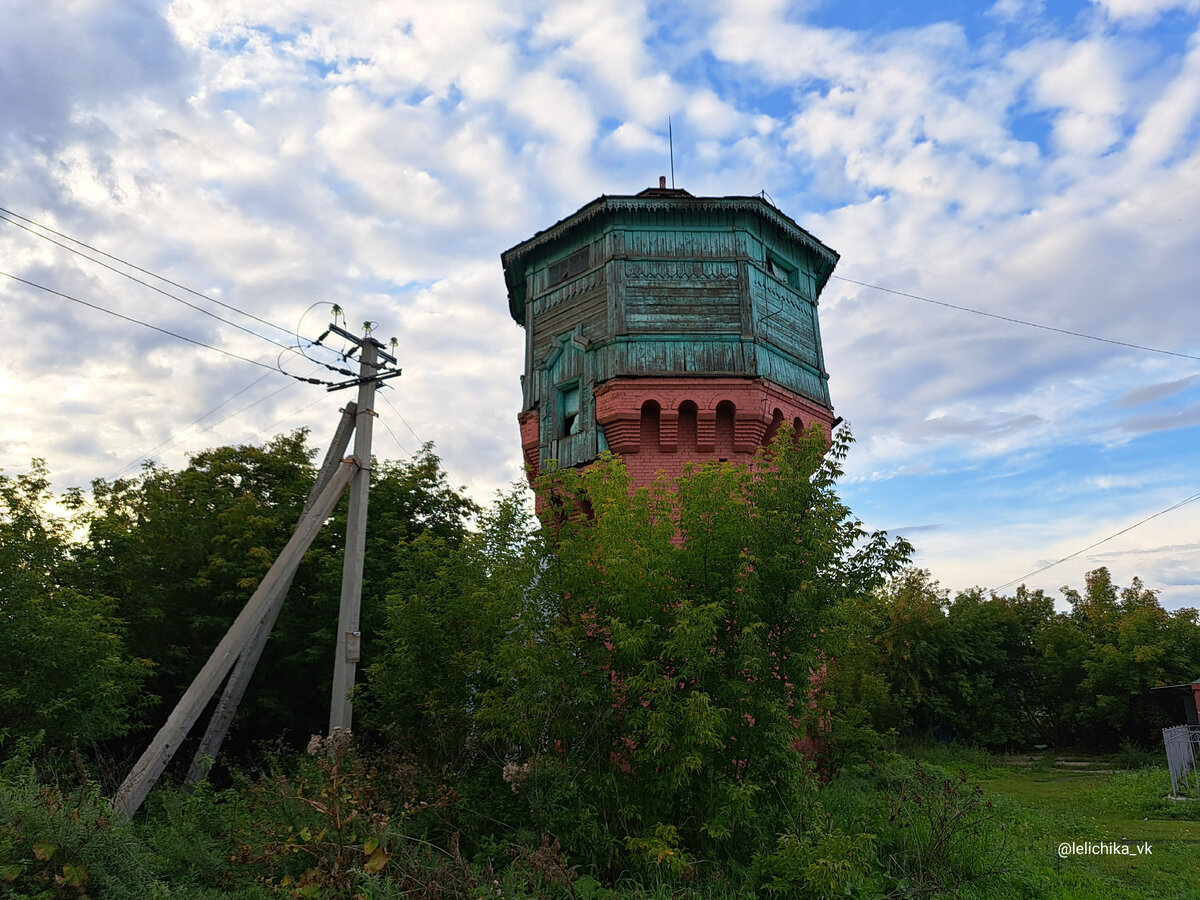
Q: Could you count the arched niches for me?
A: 5